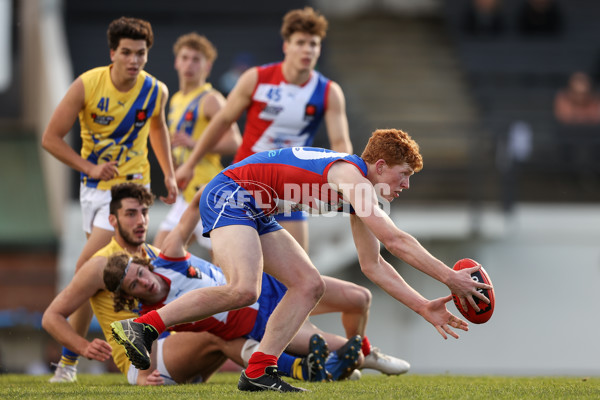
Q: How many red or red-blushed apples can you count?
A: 0